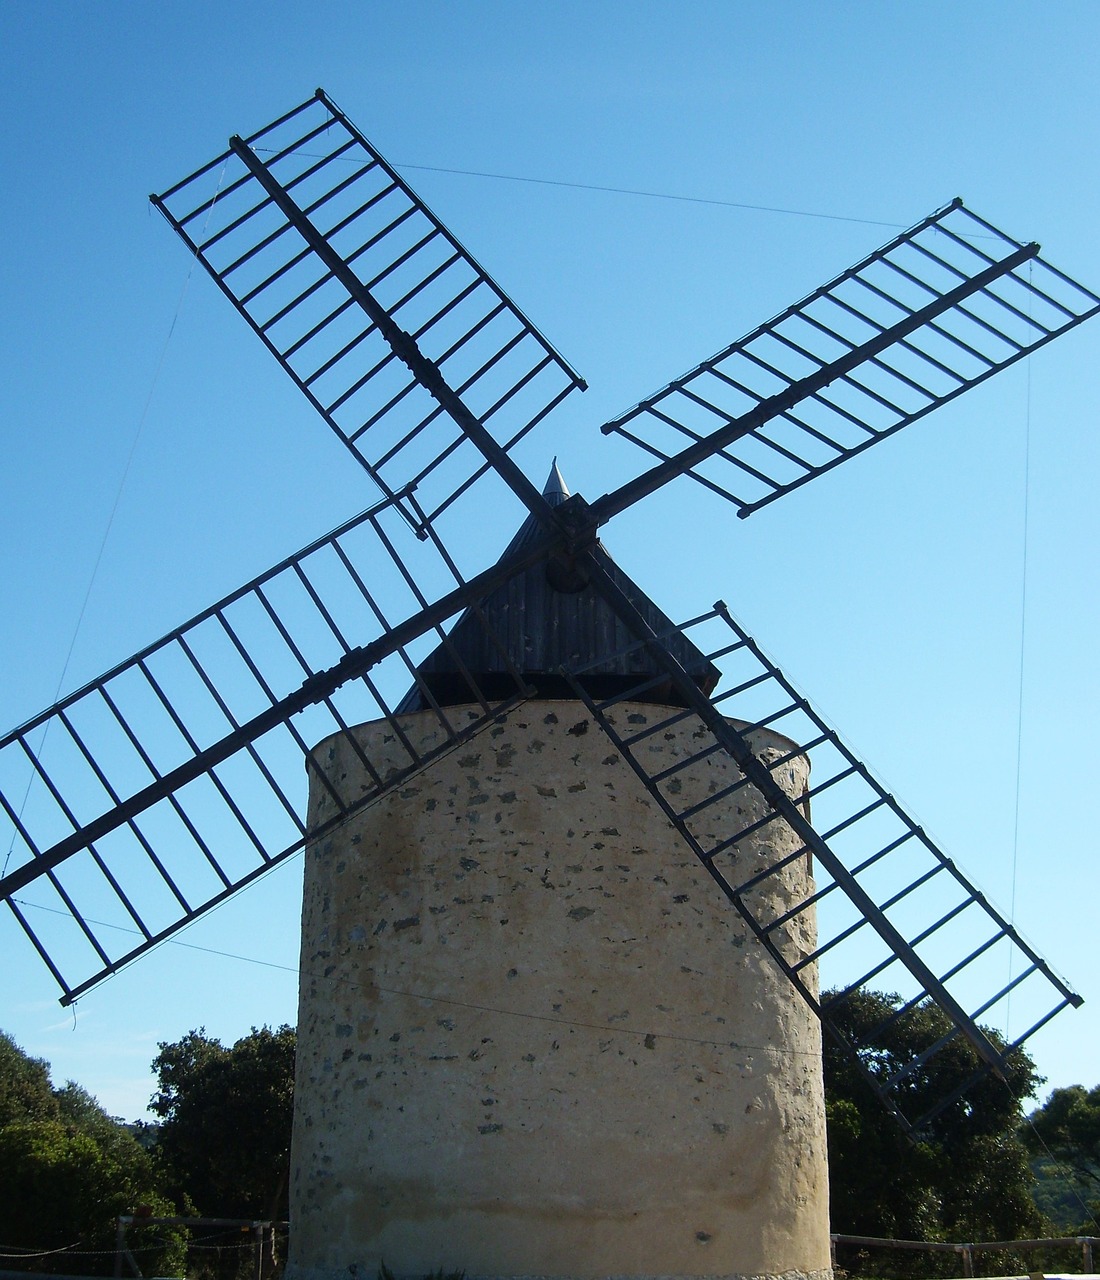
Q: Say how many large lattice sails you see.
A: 4